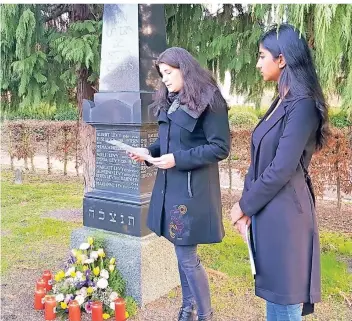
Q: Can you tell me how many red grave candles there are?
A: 7